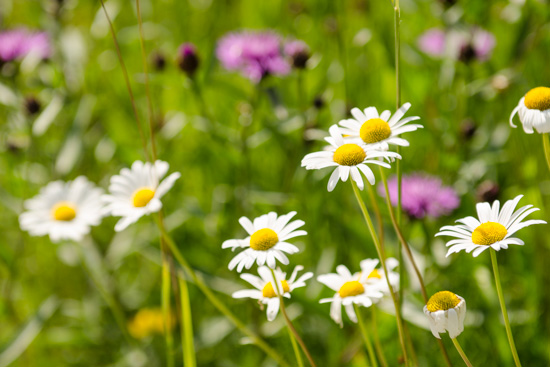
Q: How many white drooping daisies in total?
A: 2